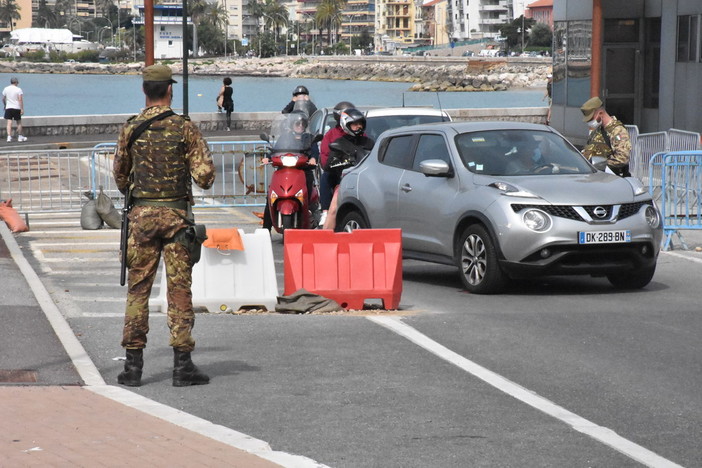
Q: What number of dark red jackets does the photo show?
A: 1